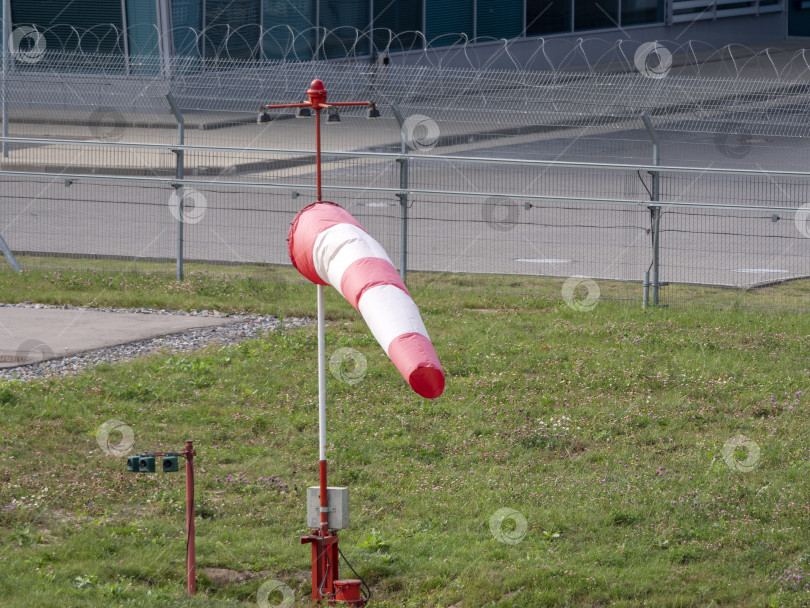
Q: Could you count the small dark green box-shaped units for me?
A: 3